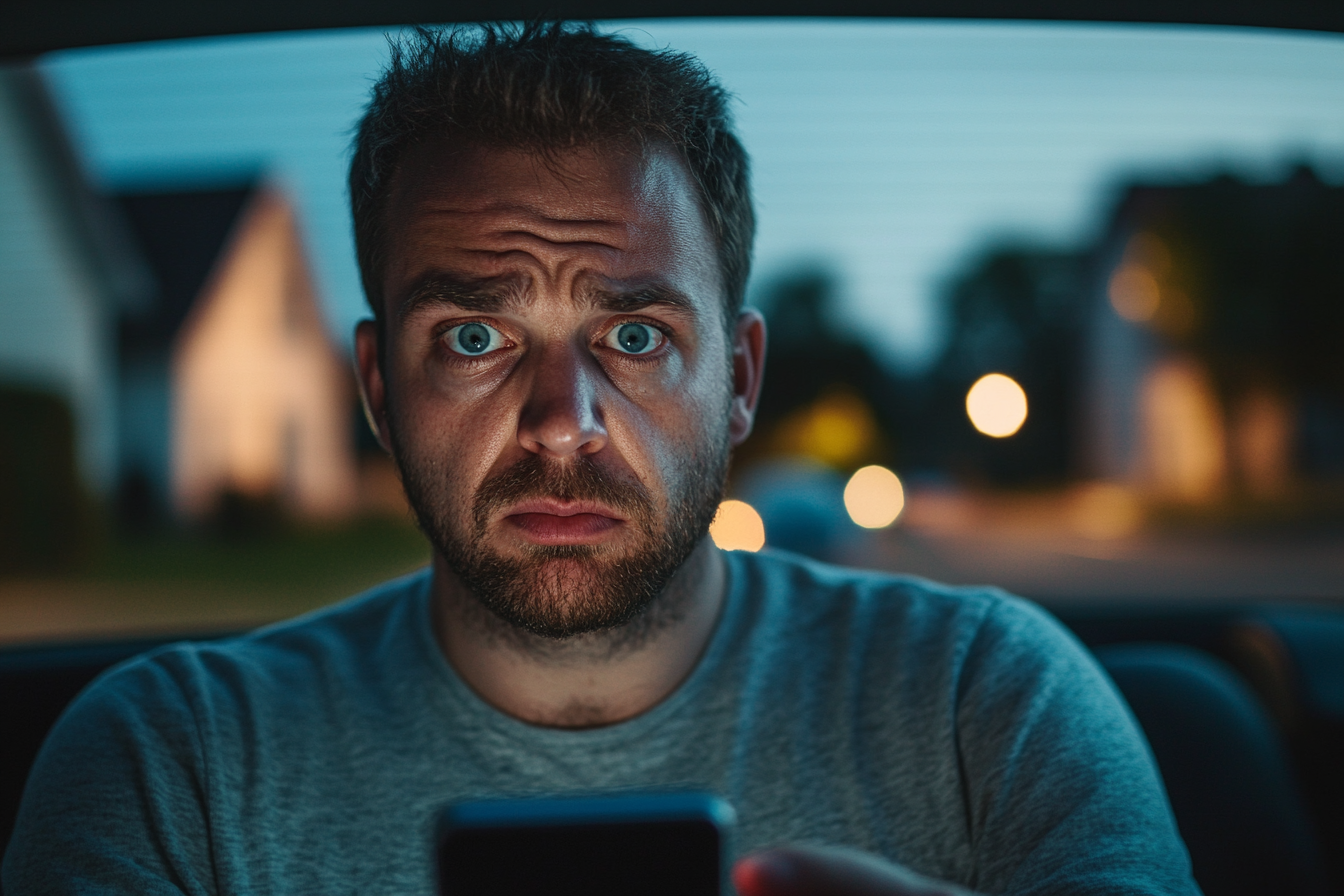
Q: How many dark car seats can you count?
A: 1